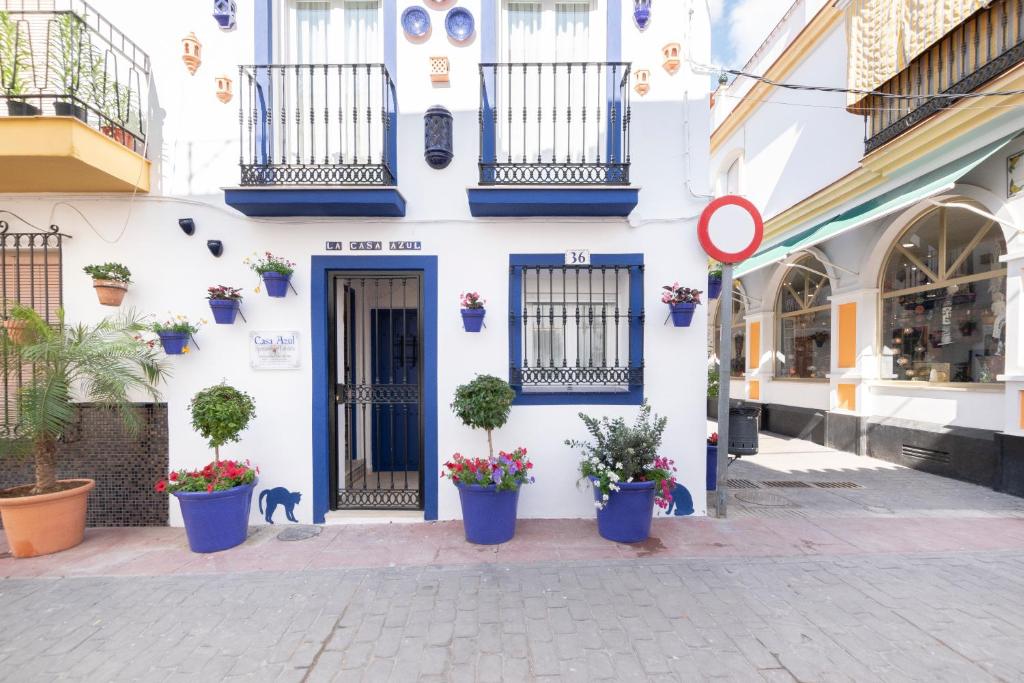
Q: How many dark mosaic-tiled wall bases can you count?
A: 1